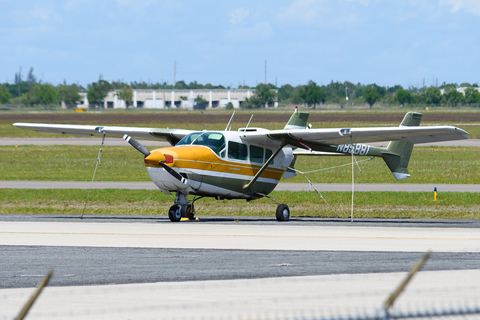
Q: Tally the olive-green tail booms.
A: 2